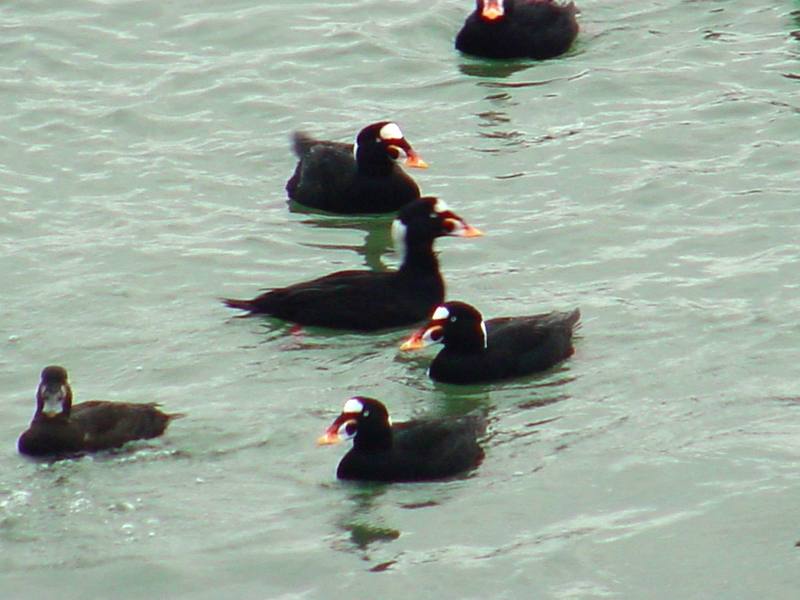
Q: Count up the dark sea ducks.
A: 6